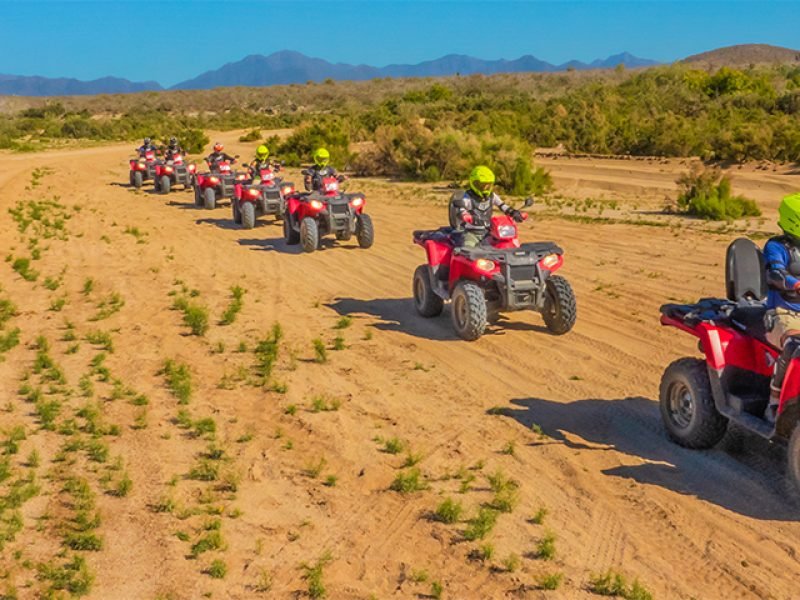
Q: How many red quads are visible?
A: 7